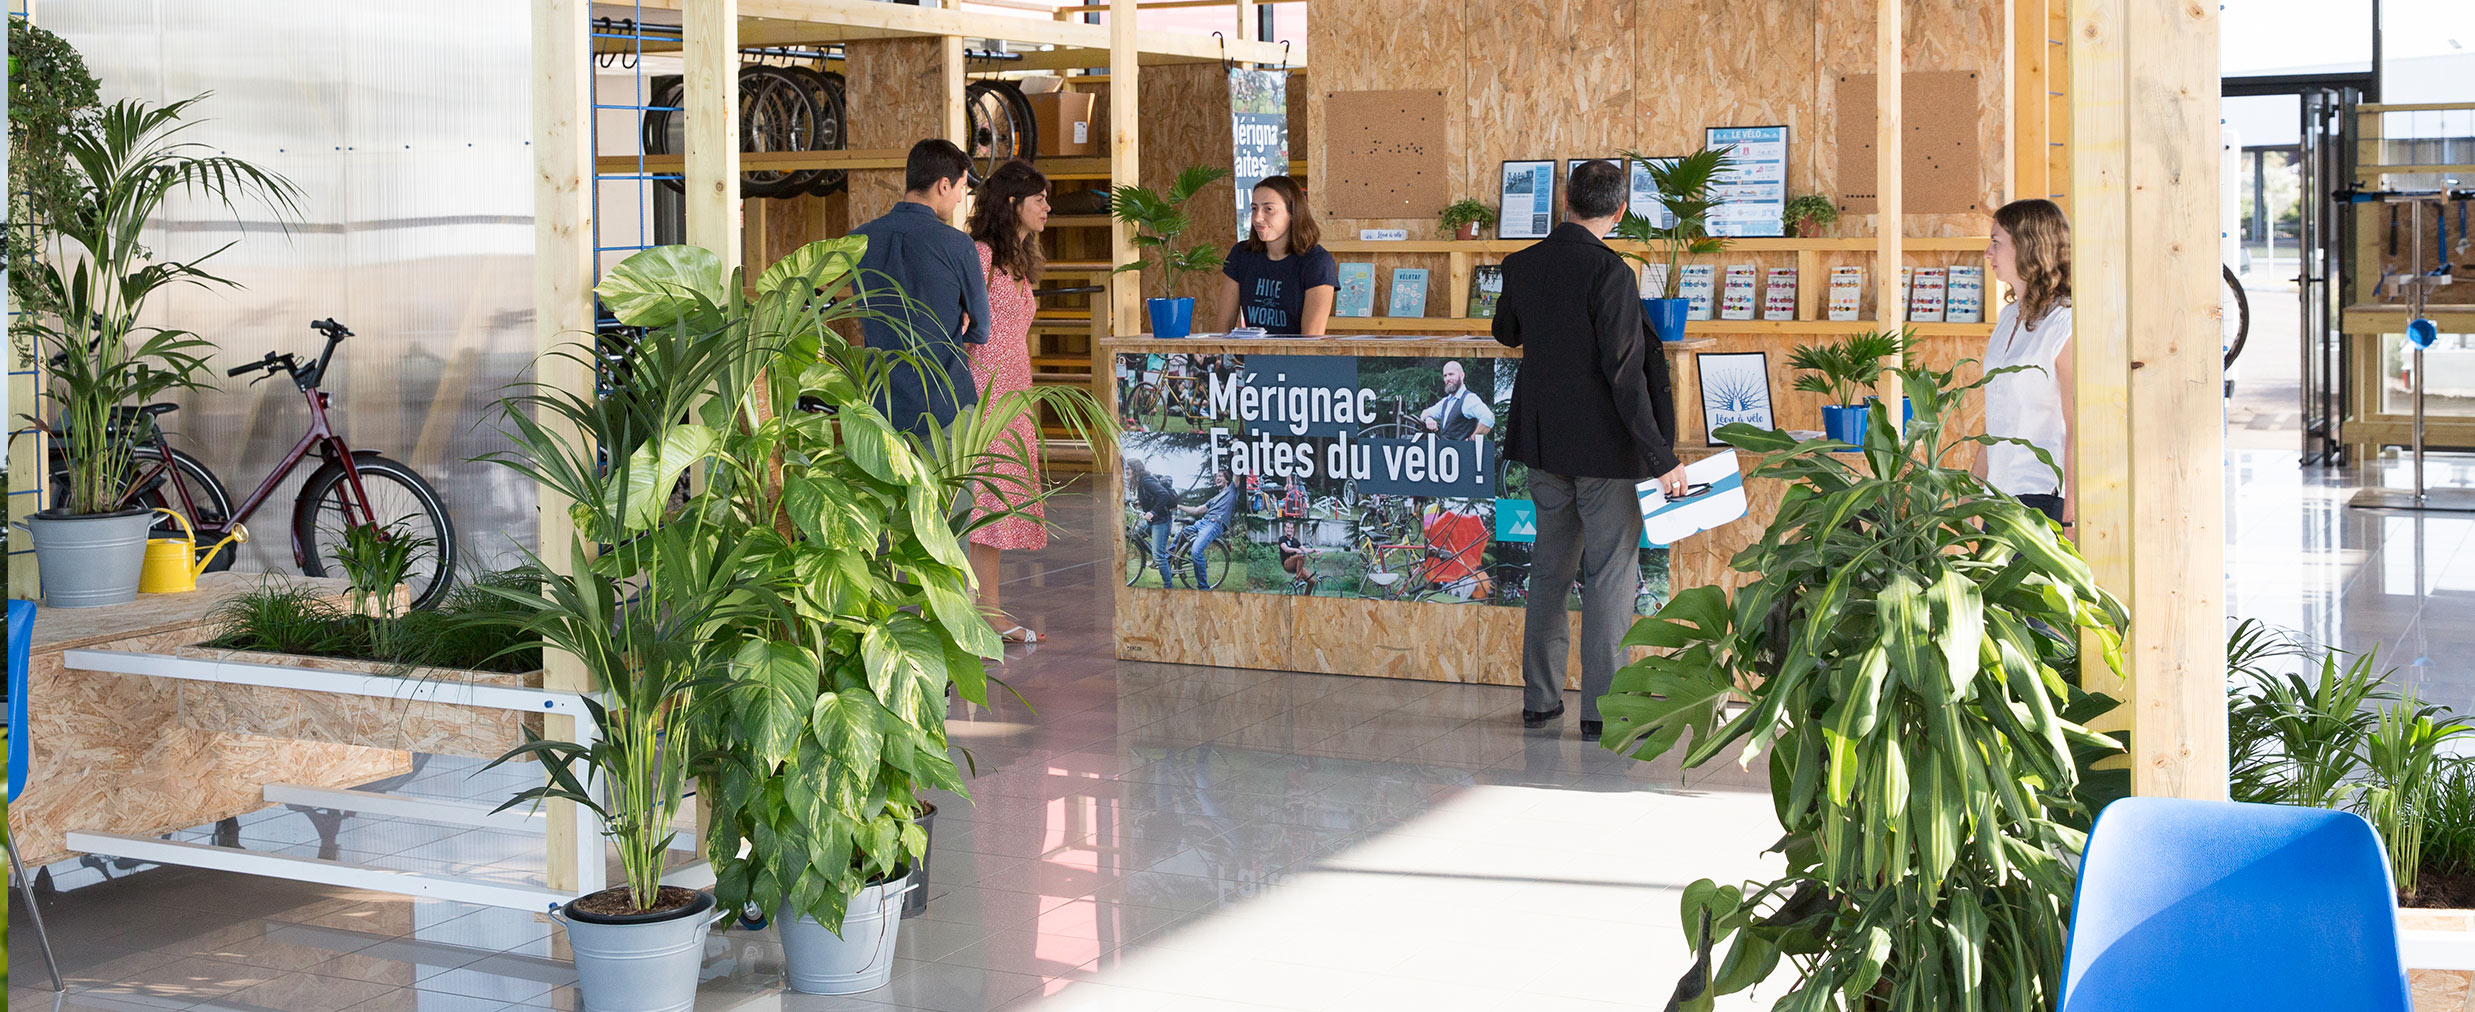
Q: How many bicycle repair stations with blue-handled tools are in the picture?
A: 1